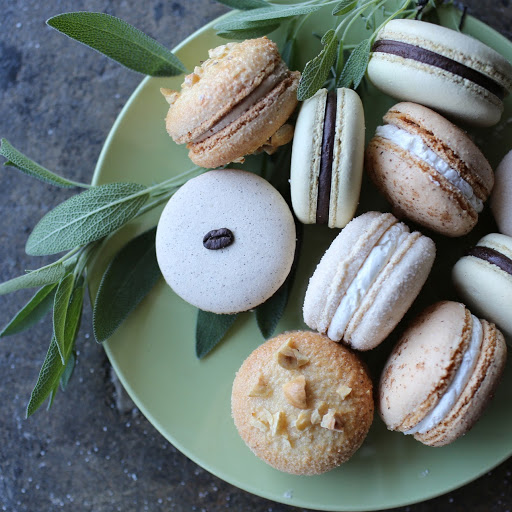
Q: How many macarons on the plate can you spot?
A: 10